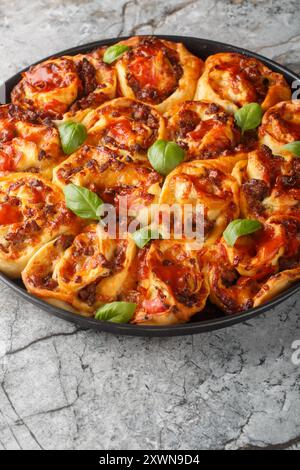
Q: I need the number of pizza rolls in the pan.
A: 14